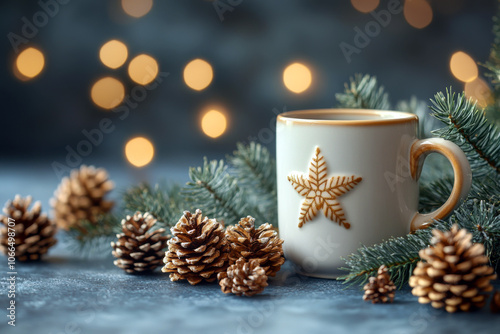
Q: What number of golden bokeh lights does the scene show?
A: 13